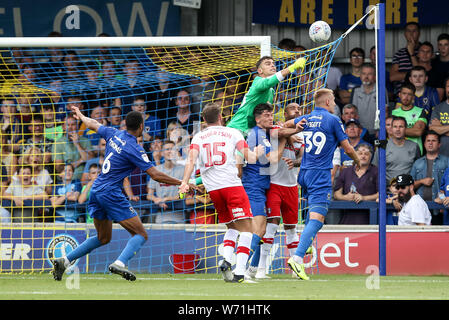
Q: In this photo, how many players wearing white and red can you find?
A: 2